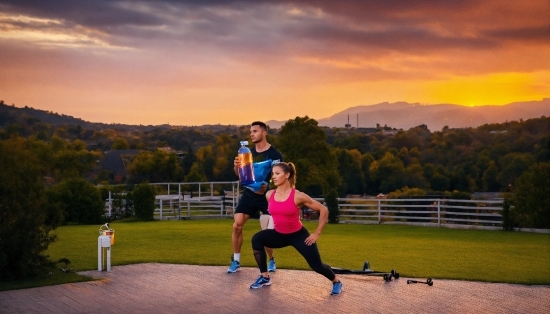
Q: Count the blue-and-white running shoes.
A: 4